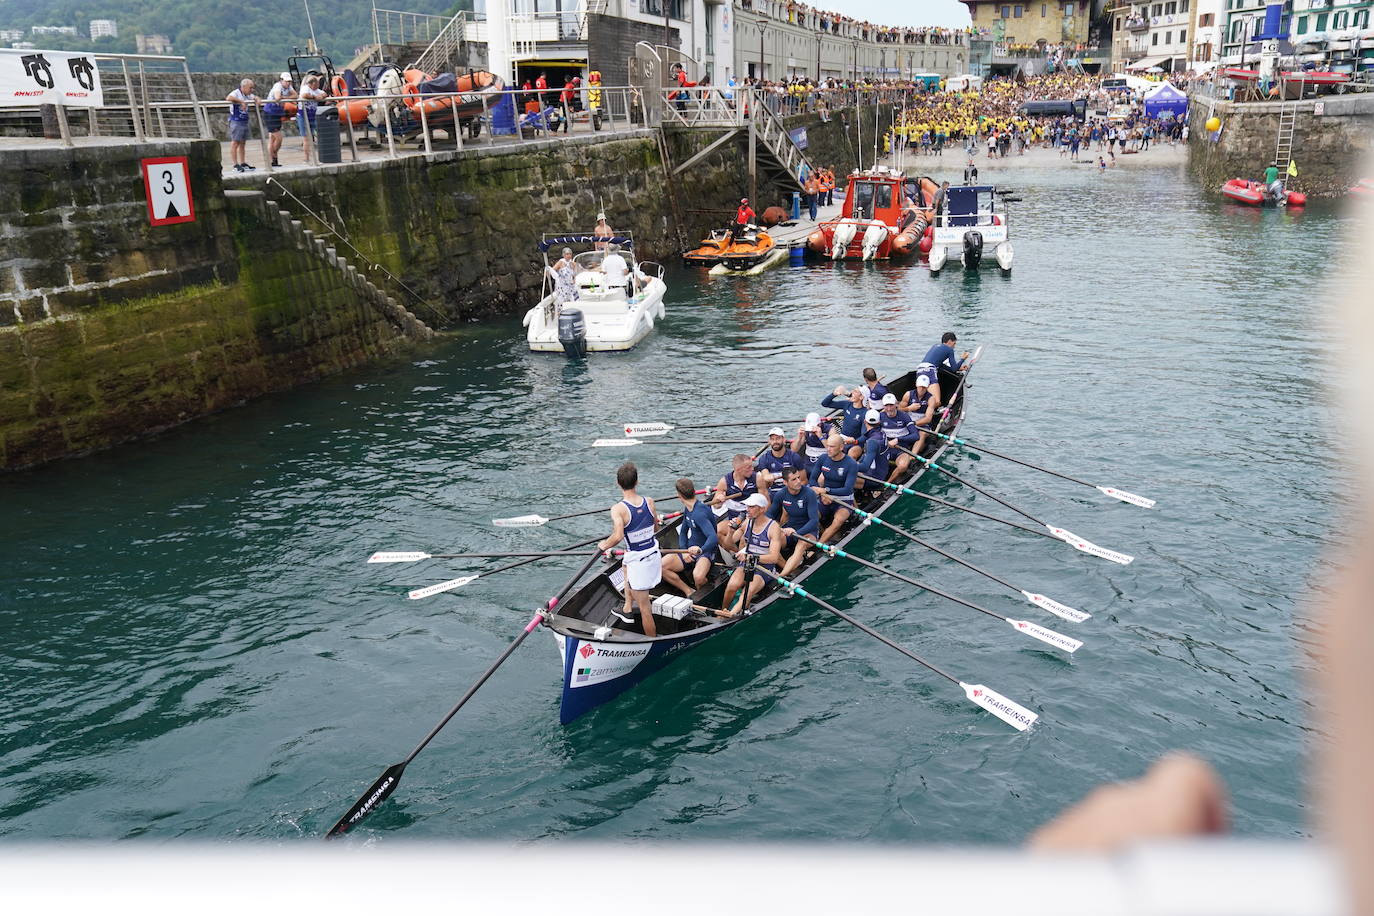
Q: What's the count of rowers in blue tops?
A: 14